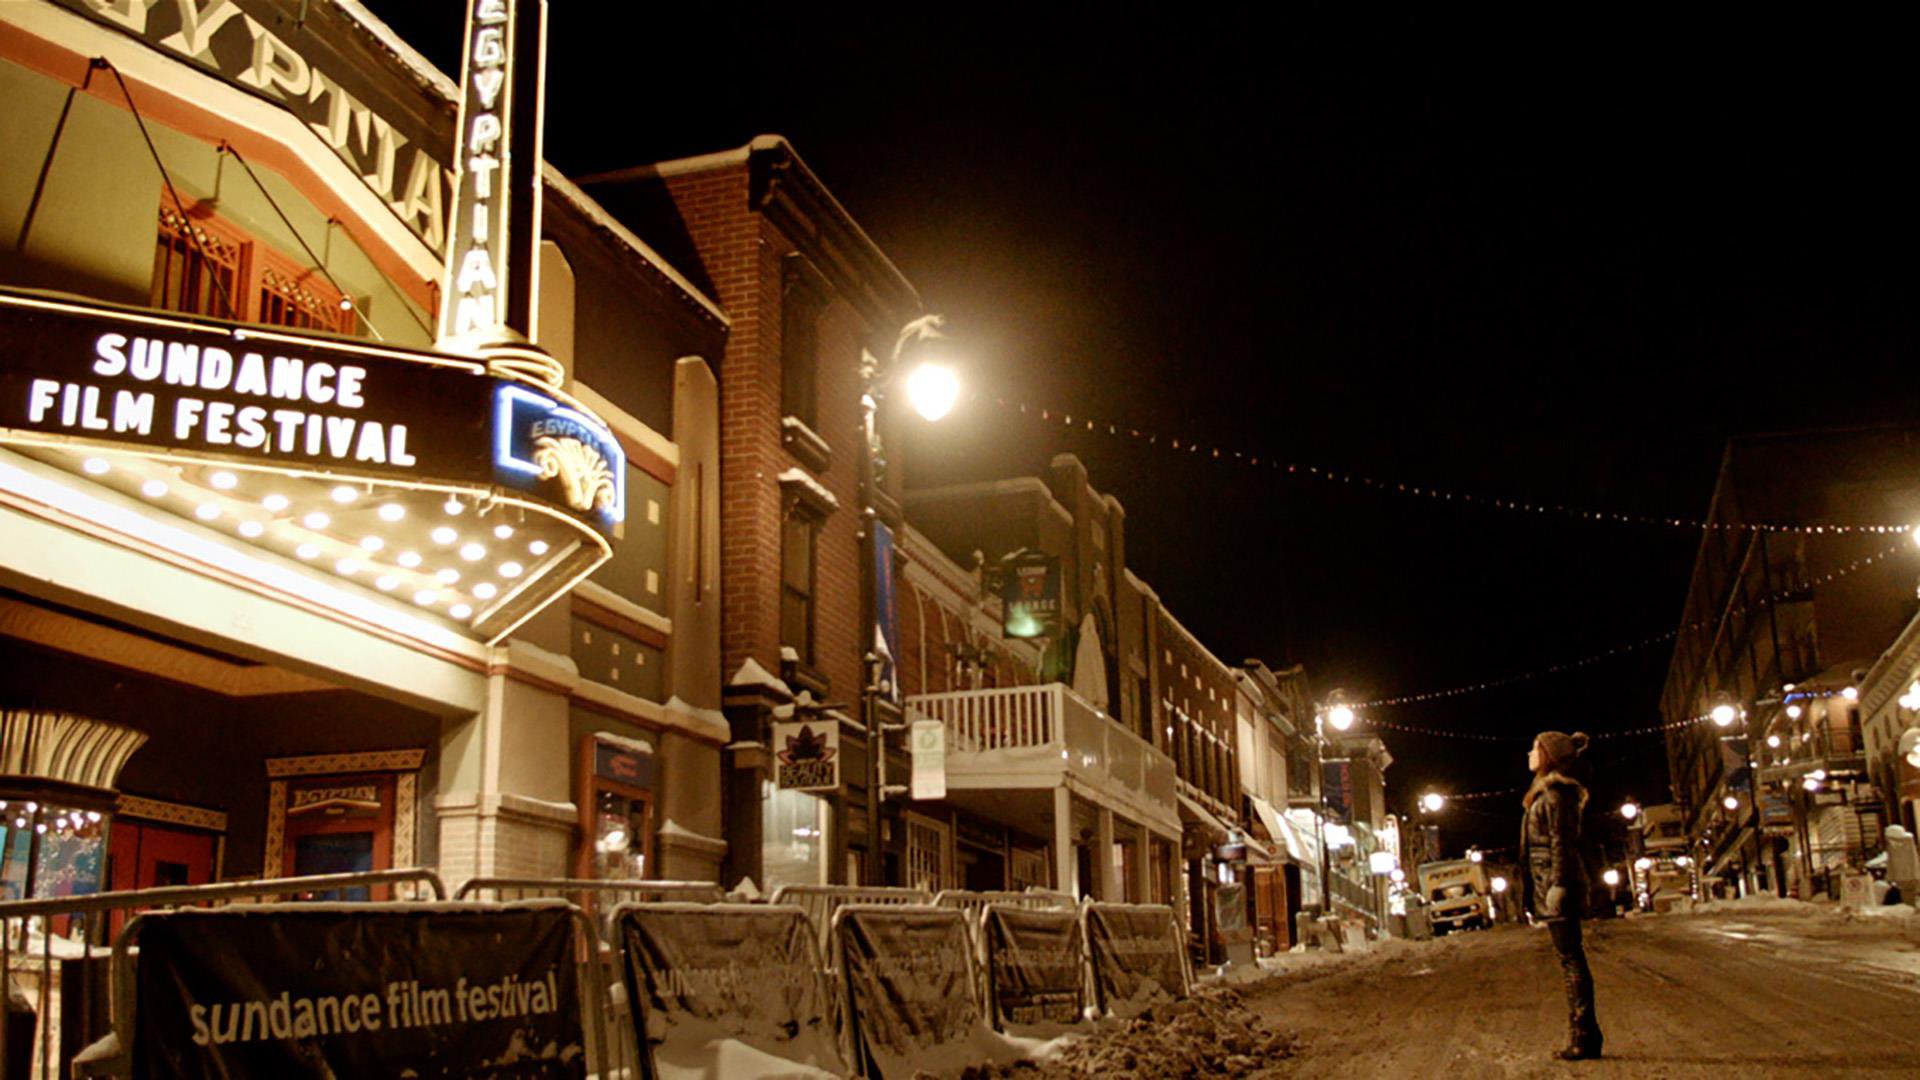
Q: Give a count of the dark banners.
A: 5